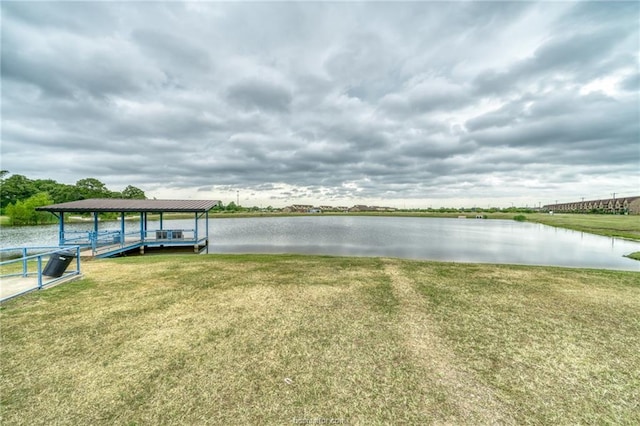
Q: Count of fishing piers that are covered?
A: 1